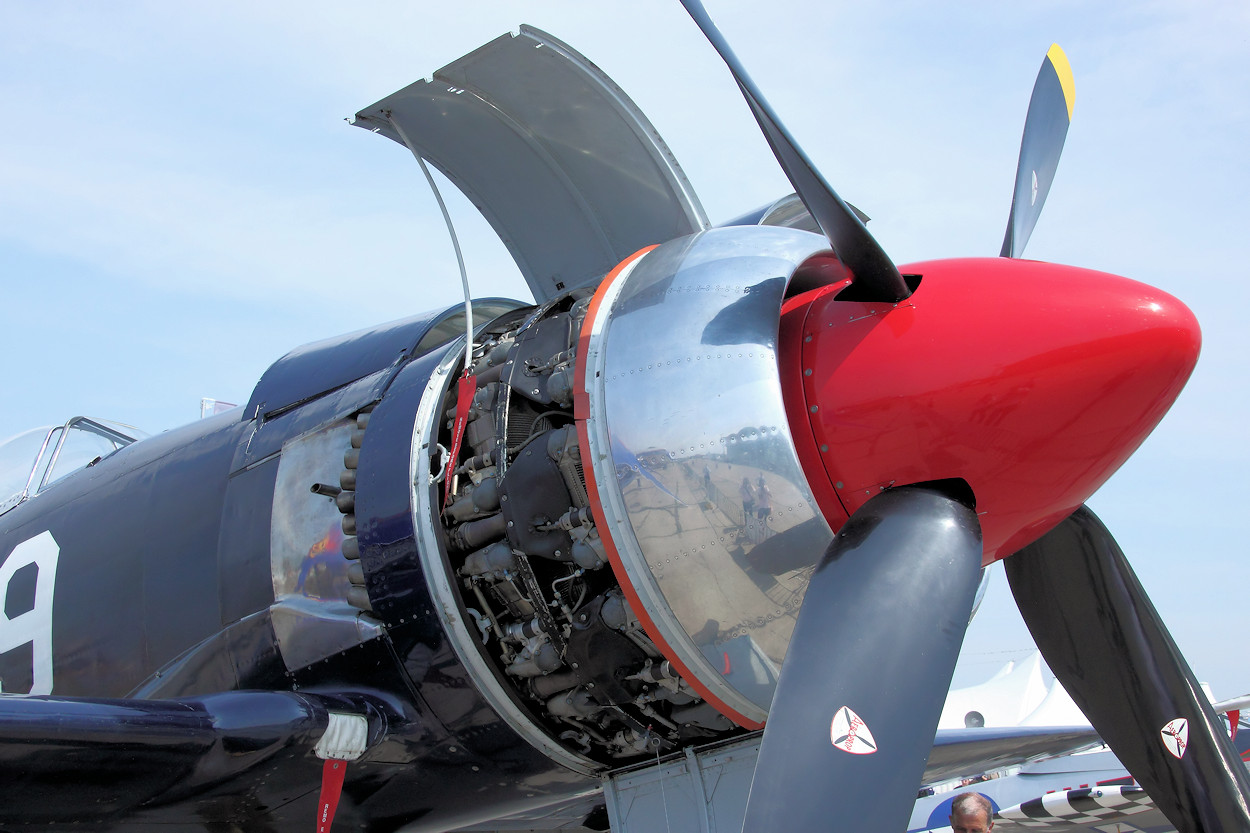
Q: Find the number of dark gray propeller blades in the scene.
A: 4